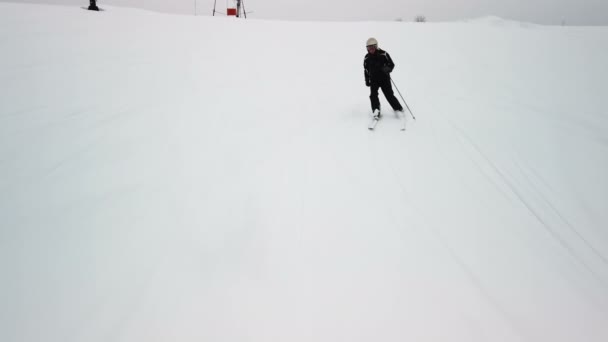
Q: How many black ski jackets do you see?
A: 1